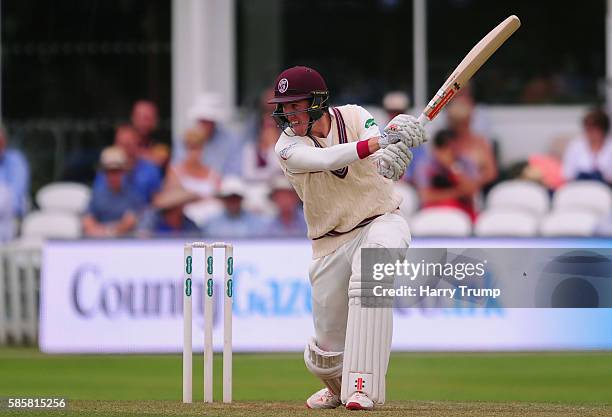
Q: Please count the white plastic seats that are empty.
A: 8